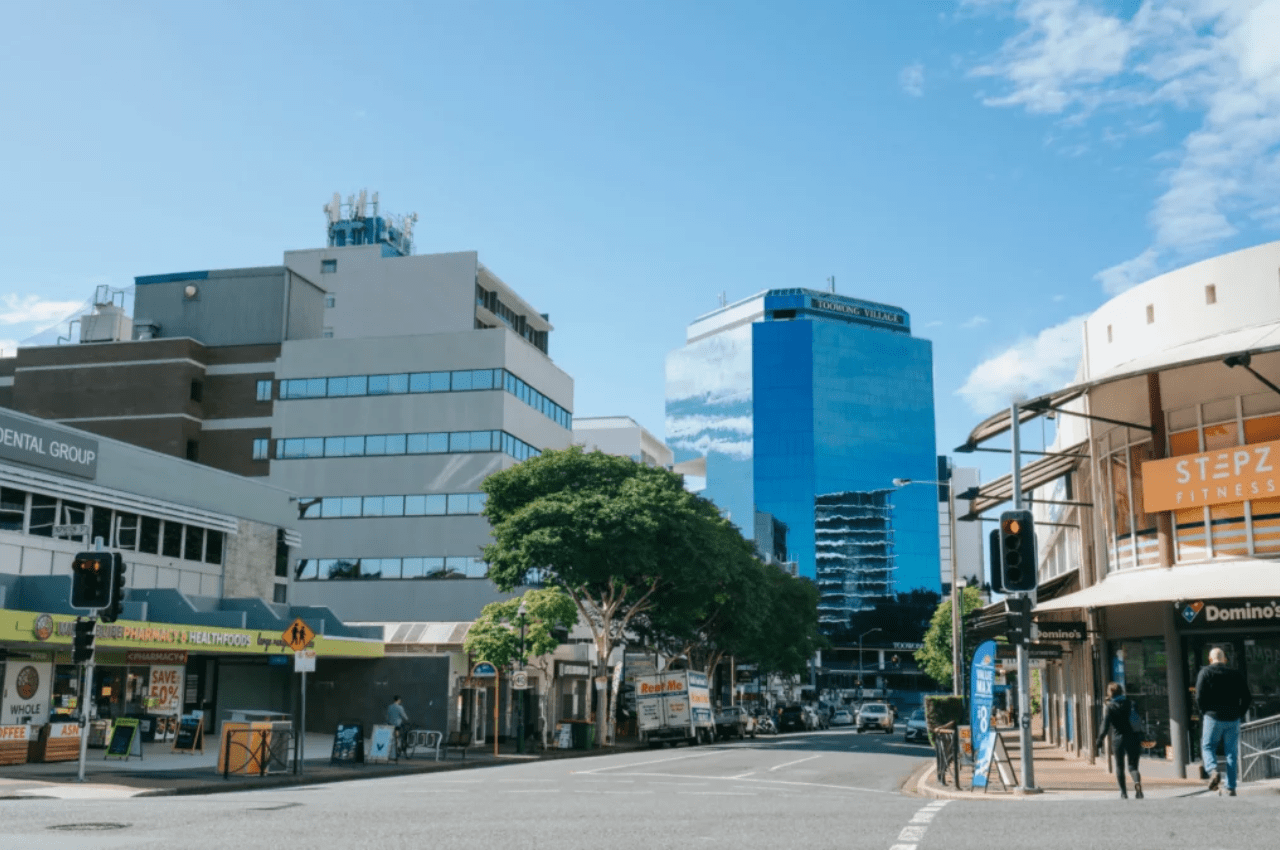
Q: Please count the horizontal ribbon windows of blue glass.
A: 4